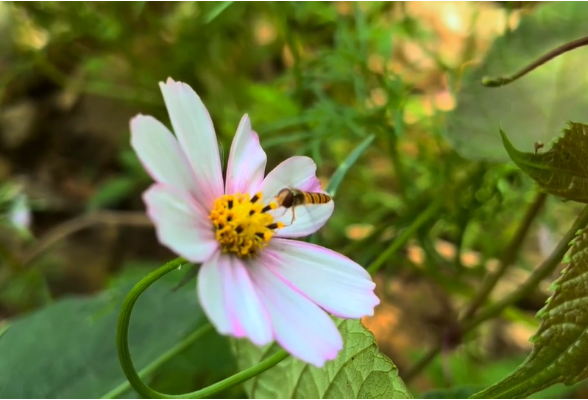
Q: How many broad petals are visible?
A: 8